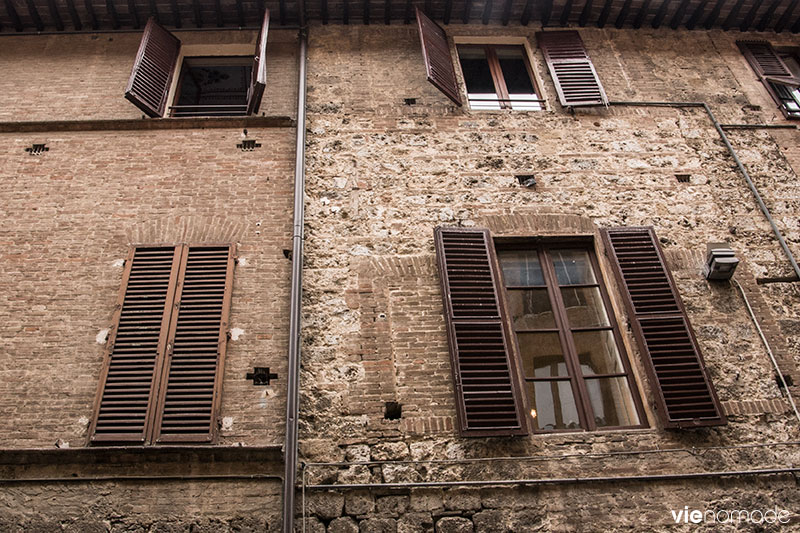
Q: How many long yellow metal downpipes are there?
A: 0